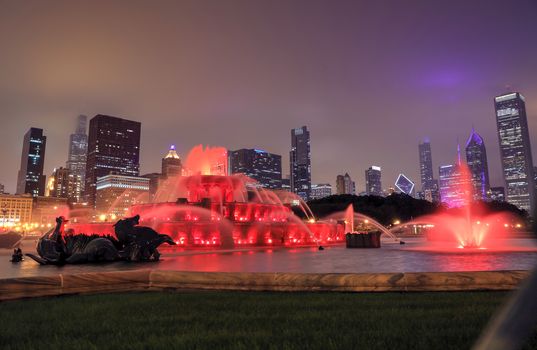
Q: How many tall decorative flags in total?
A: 0